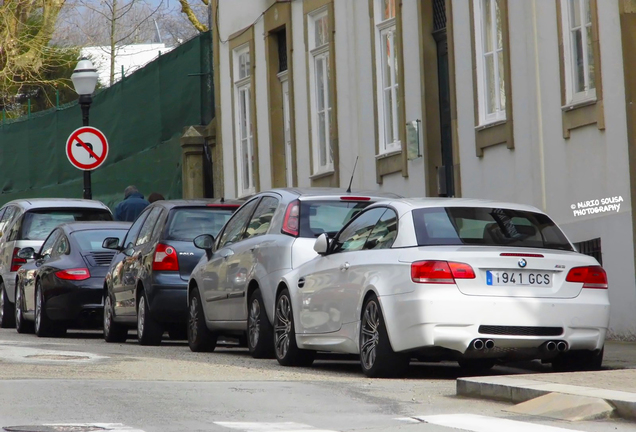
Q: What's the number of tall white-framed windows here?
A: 5